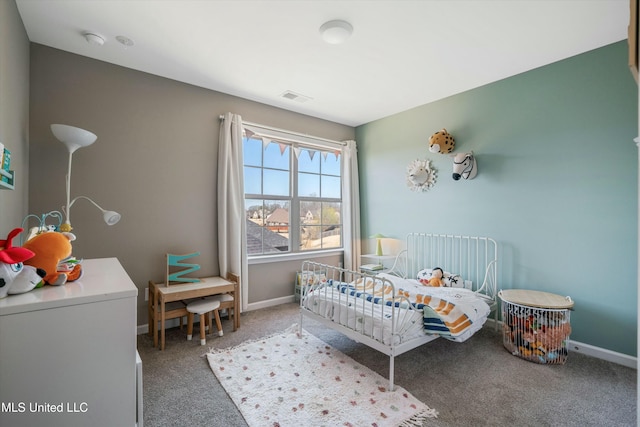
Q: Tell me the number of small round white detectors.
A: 2